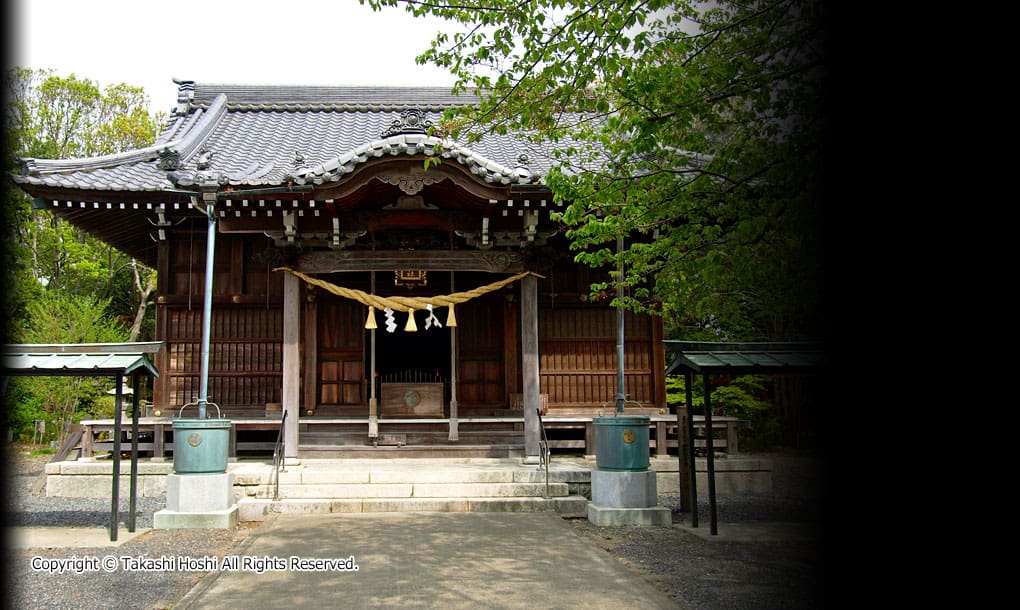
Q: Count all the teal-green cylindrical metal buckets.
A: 2